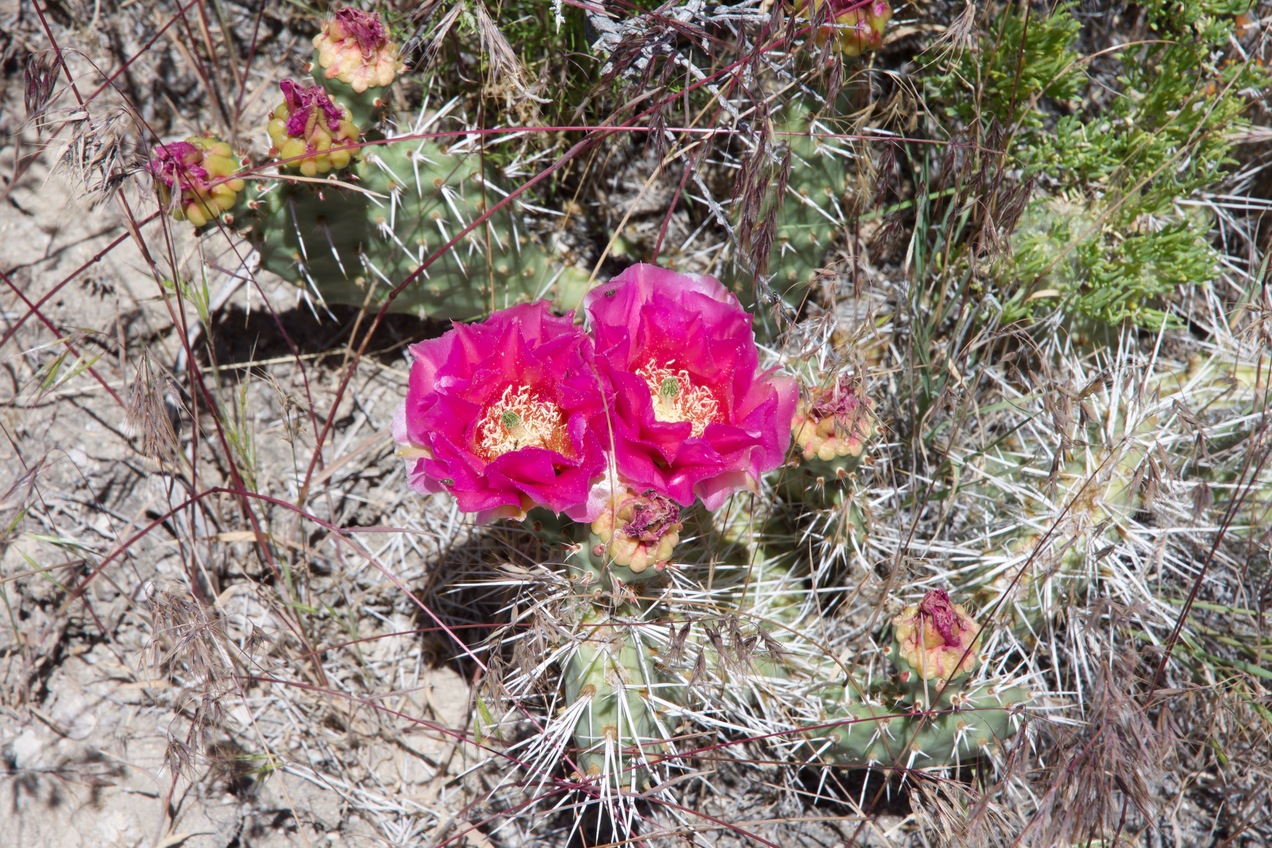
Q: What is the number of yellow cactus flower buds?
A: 7